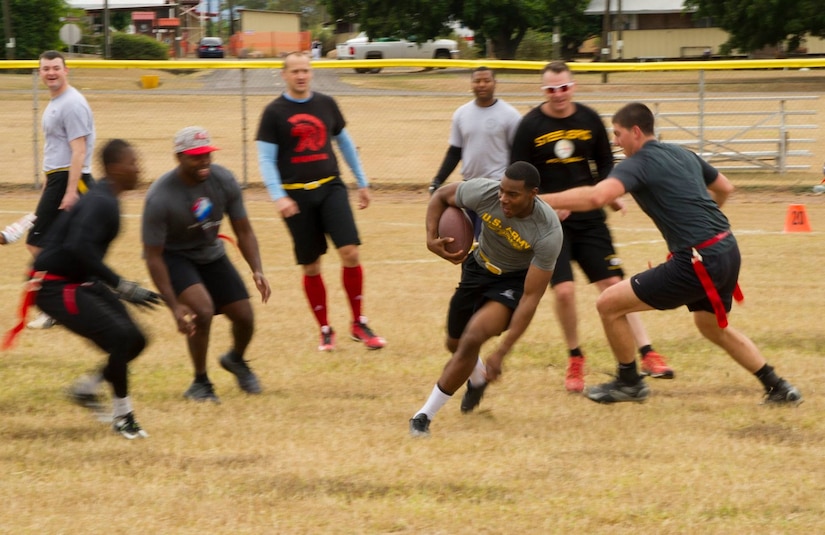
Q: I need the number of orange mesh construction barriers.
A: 1